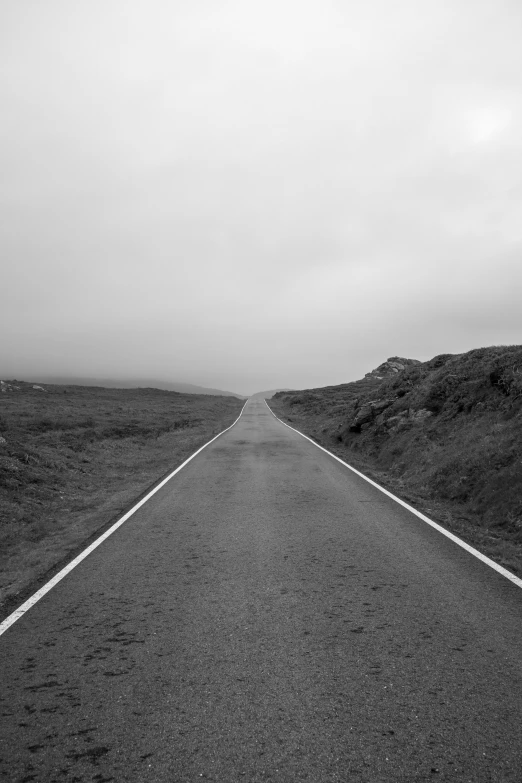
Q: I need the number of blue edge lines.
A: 0